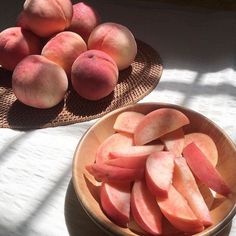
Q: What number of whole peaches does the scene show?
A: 7